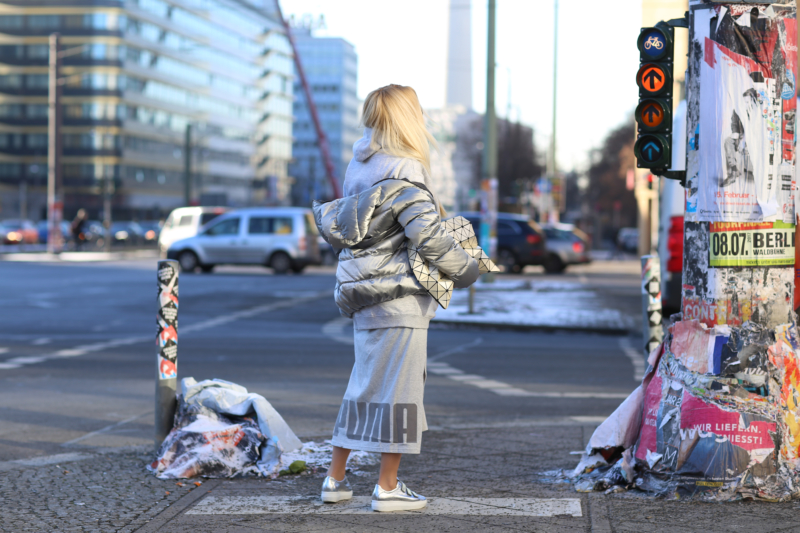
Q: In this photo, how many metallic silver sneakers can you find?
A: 2